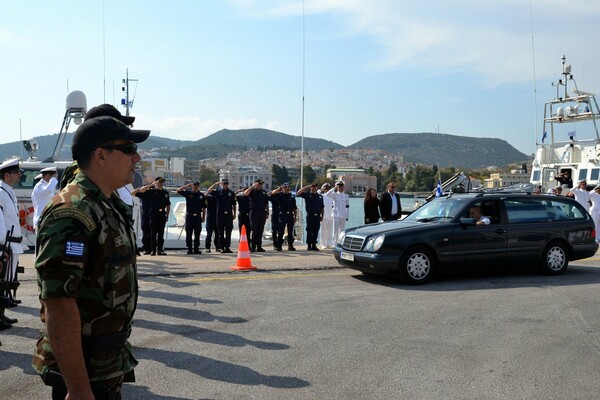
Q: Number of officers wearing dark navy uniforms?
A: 10